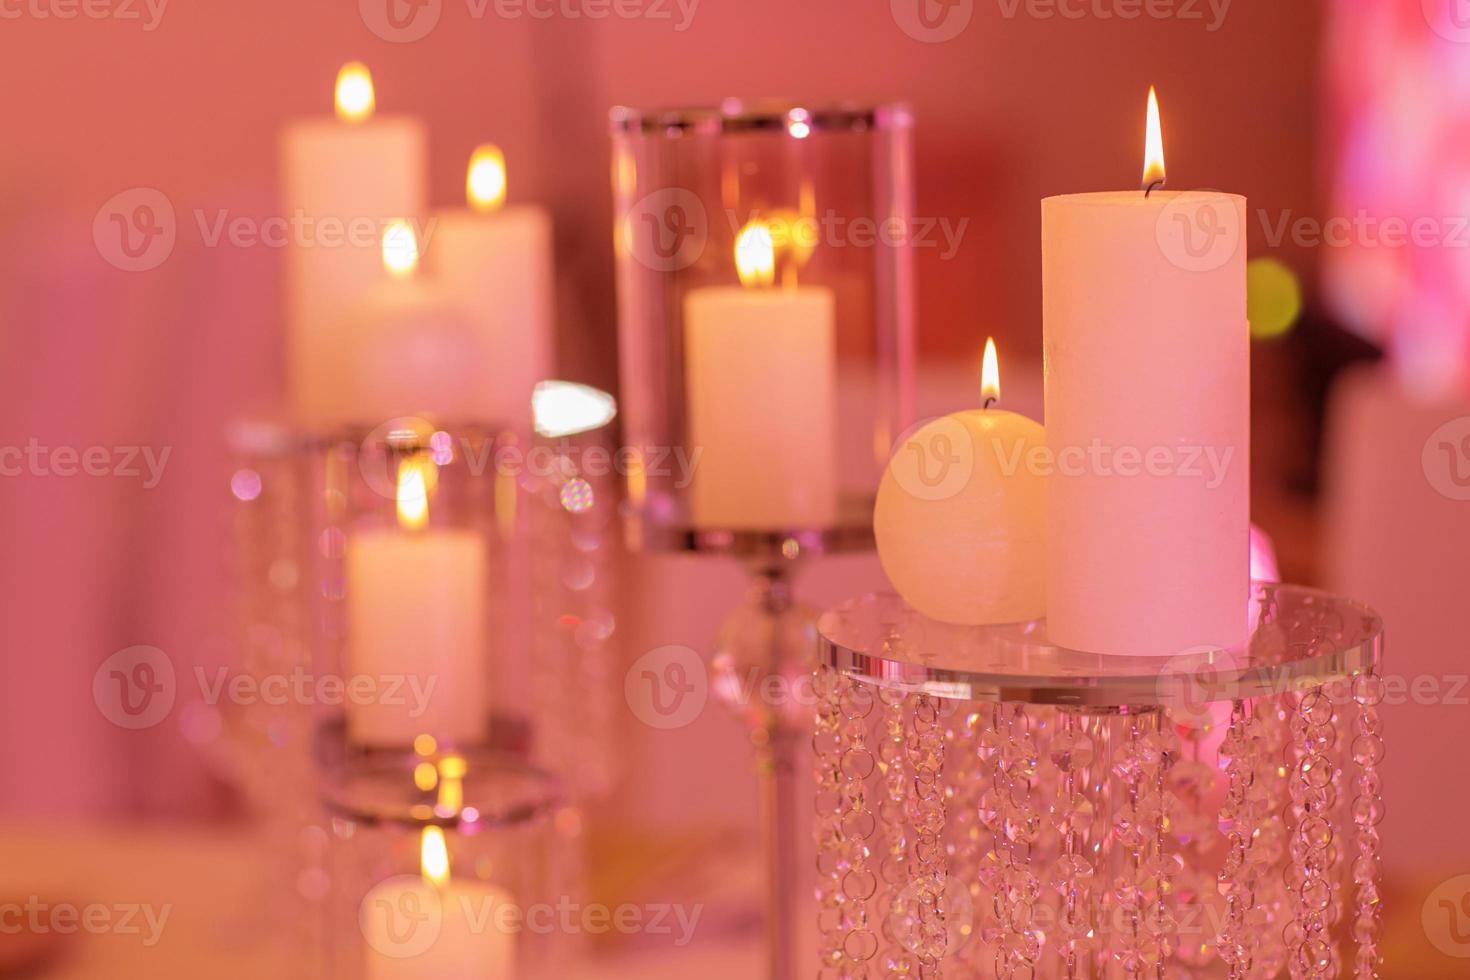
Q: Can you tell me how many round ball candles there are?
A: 2